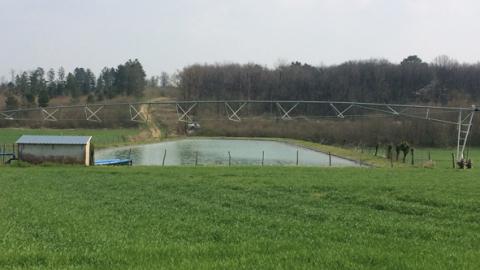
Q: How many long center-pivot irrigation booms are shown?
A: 1